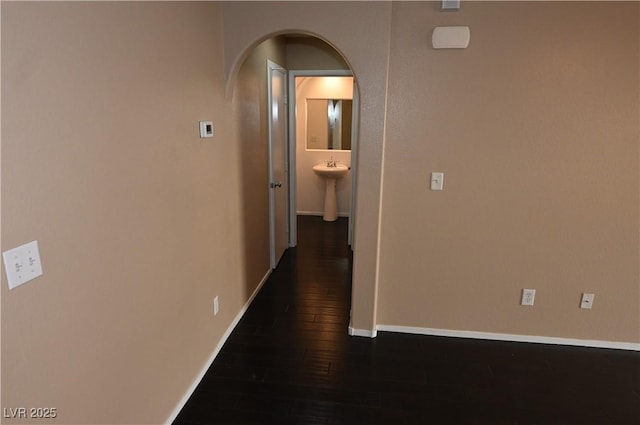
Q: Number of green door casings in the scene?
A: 0